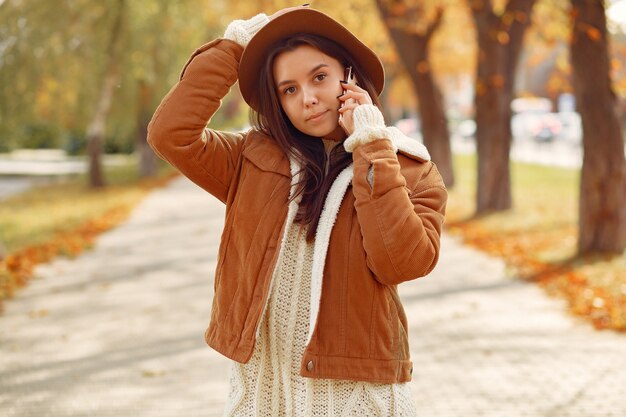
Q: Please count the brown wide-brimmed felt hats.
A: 1